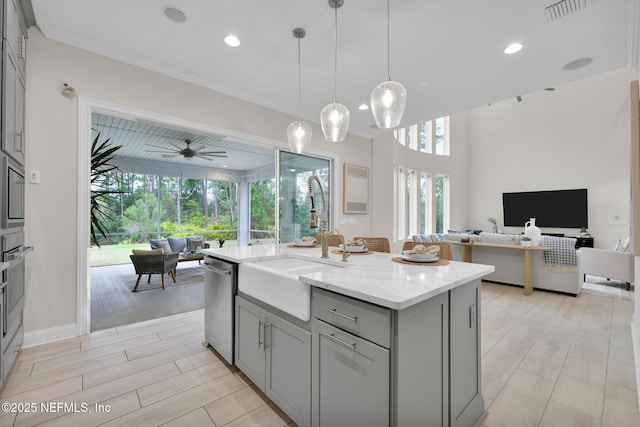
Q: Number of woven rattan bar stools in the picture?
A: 3